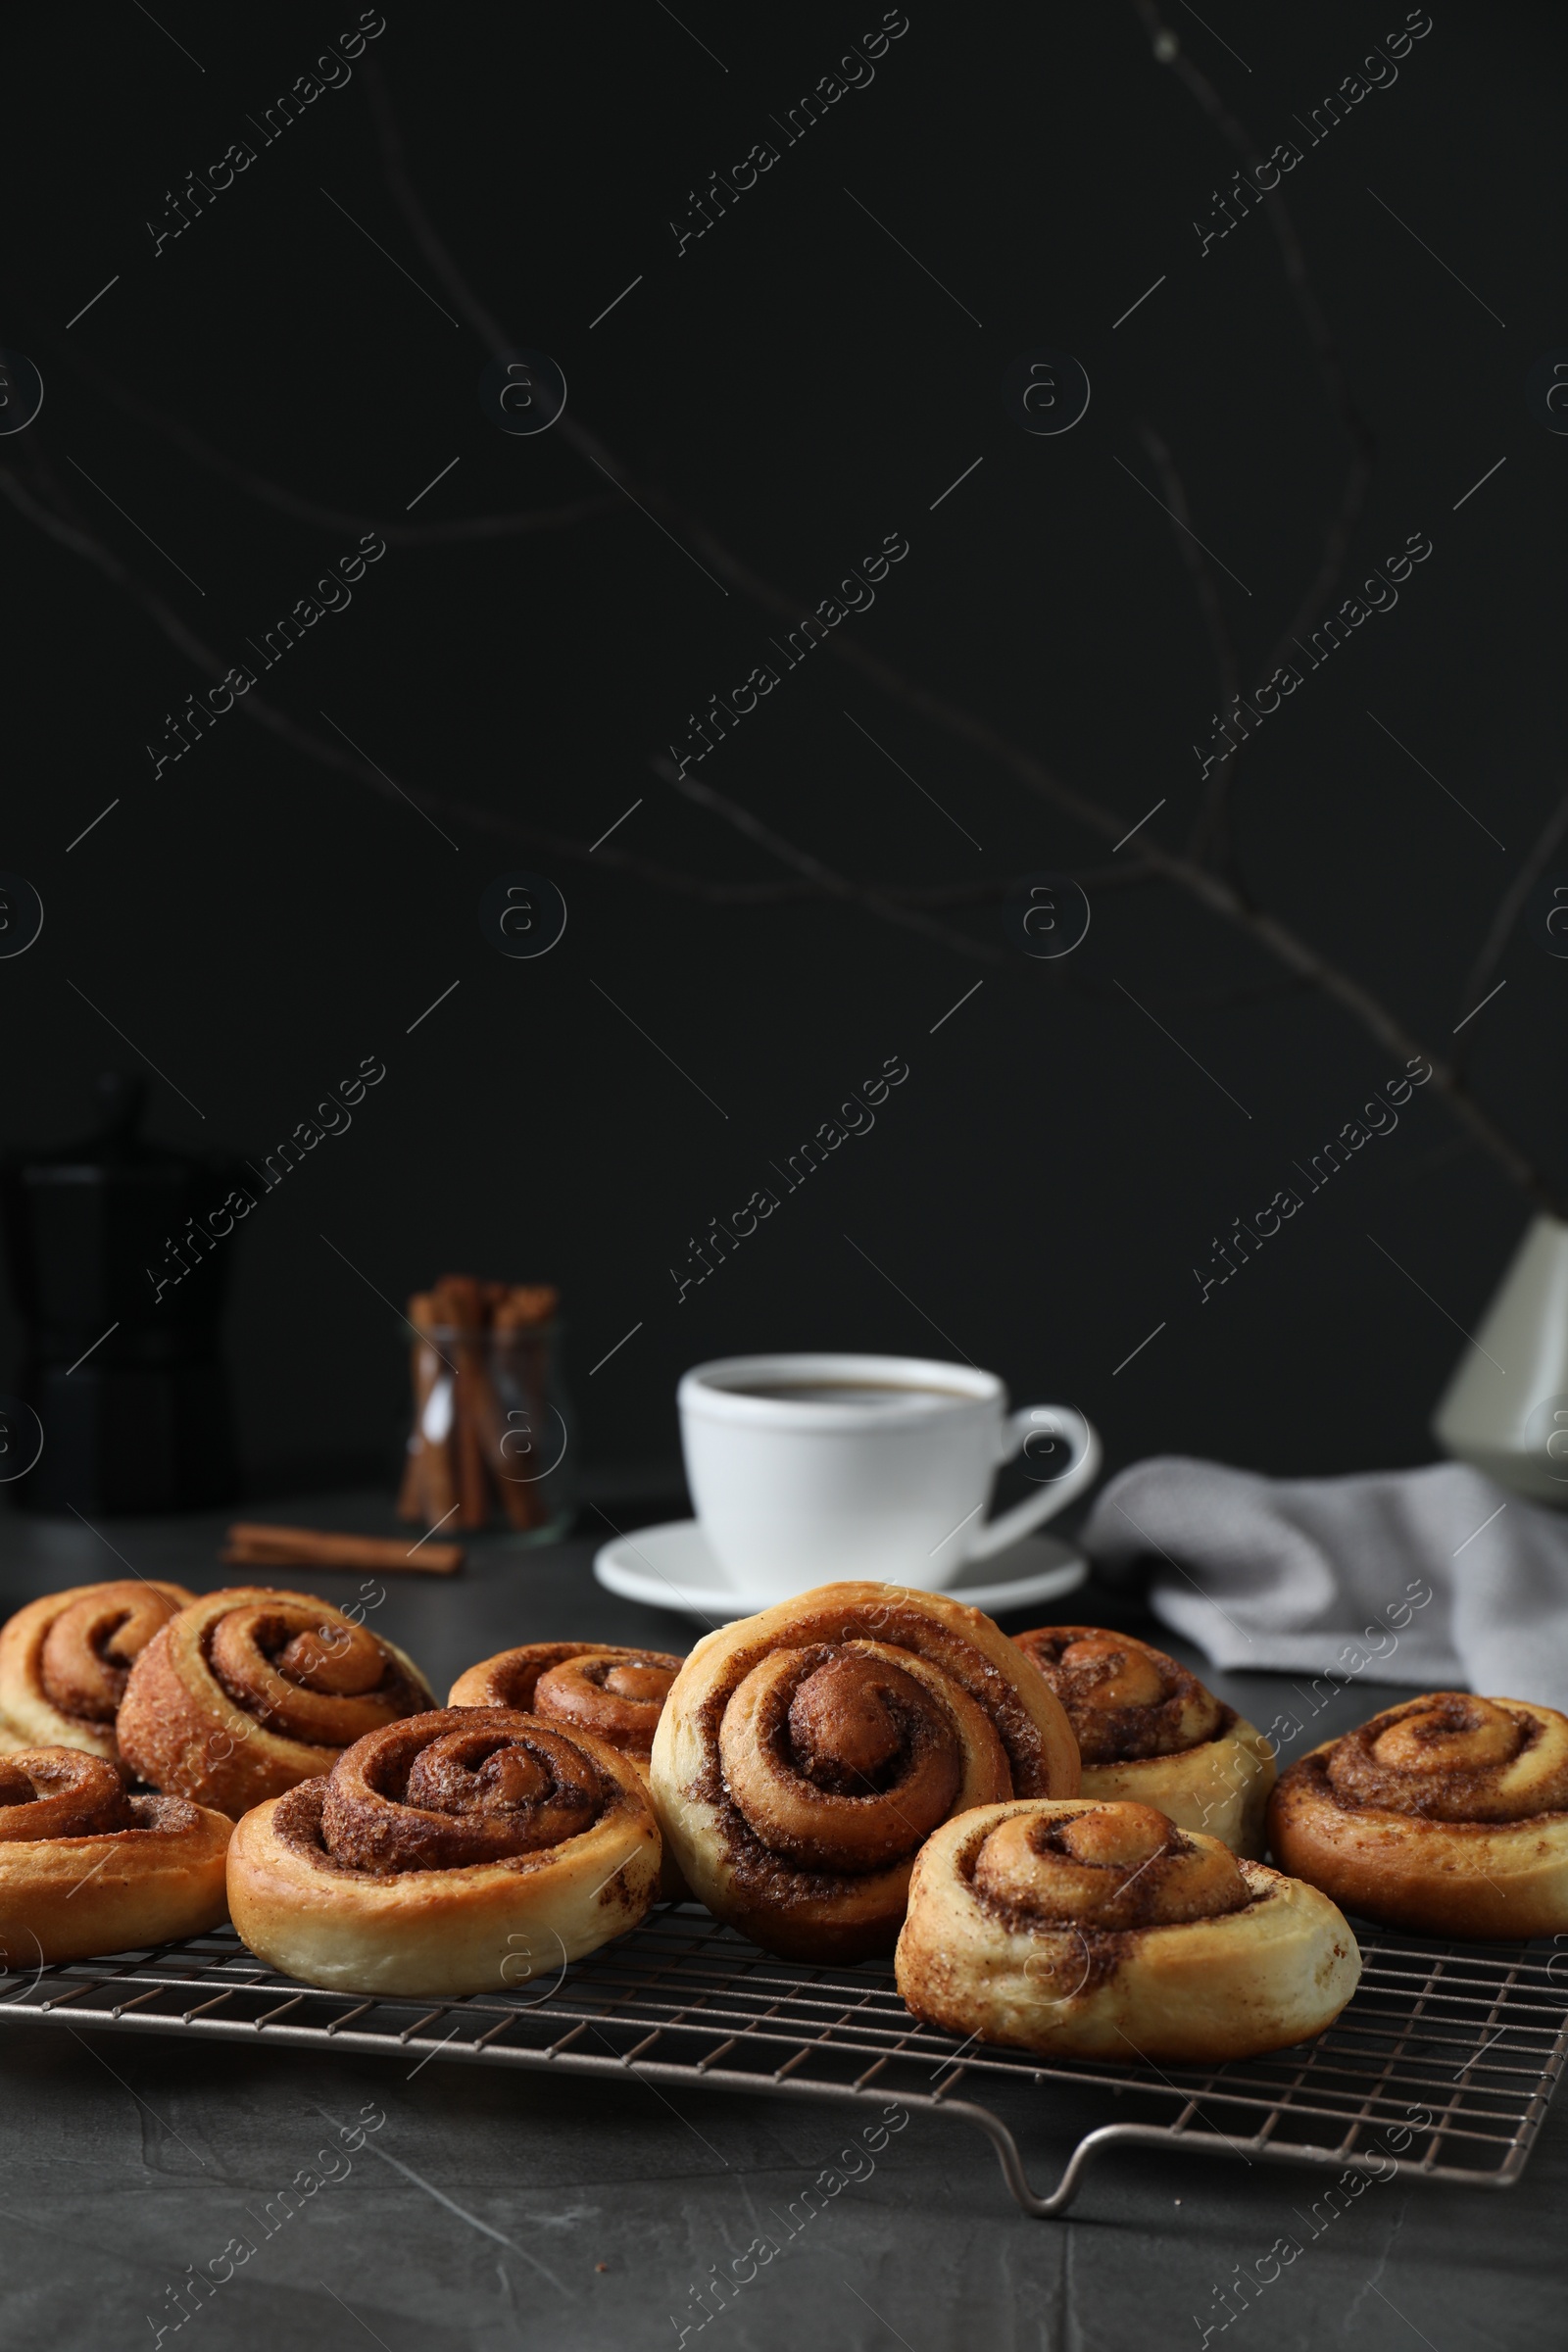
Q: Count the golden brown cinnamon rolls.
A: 9